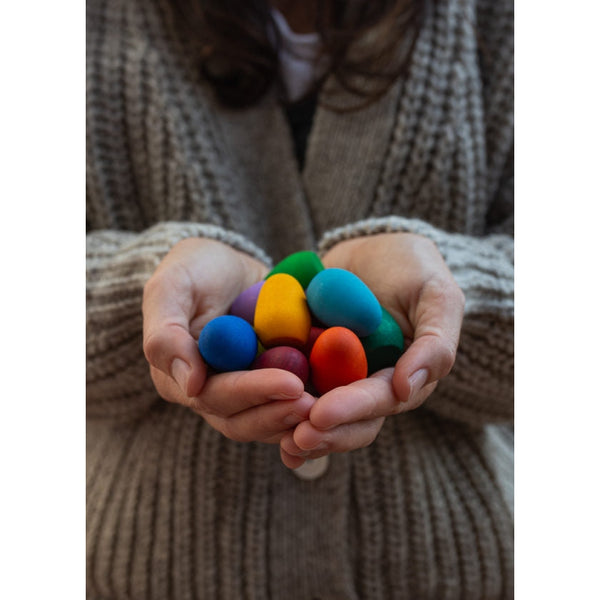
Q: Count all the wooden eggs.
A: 10